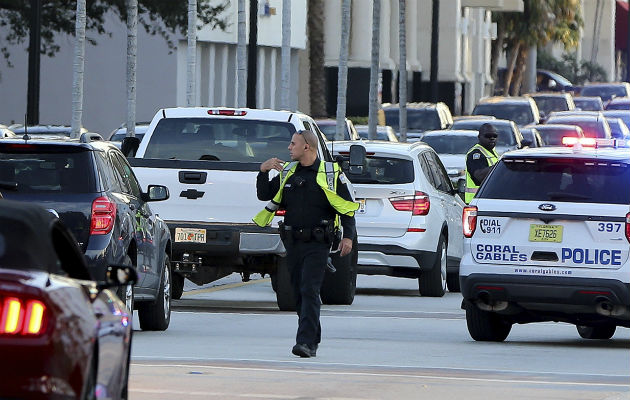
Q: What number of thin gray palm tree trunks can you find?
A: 8